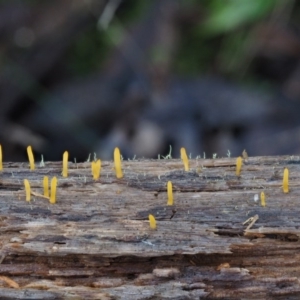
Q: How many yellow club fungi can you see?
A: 15